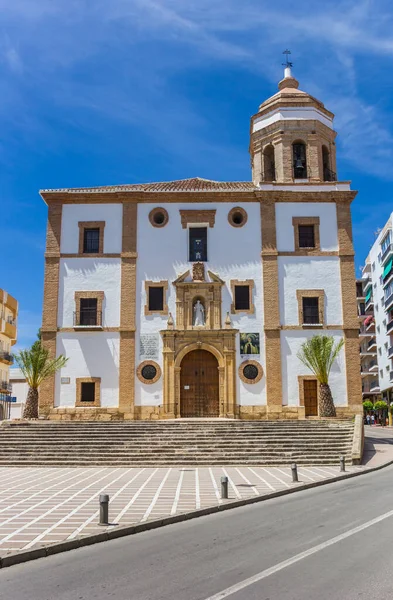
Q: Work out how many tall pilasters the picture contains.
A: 4